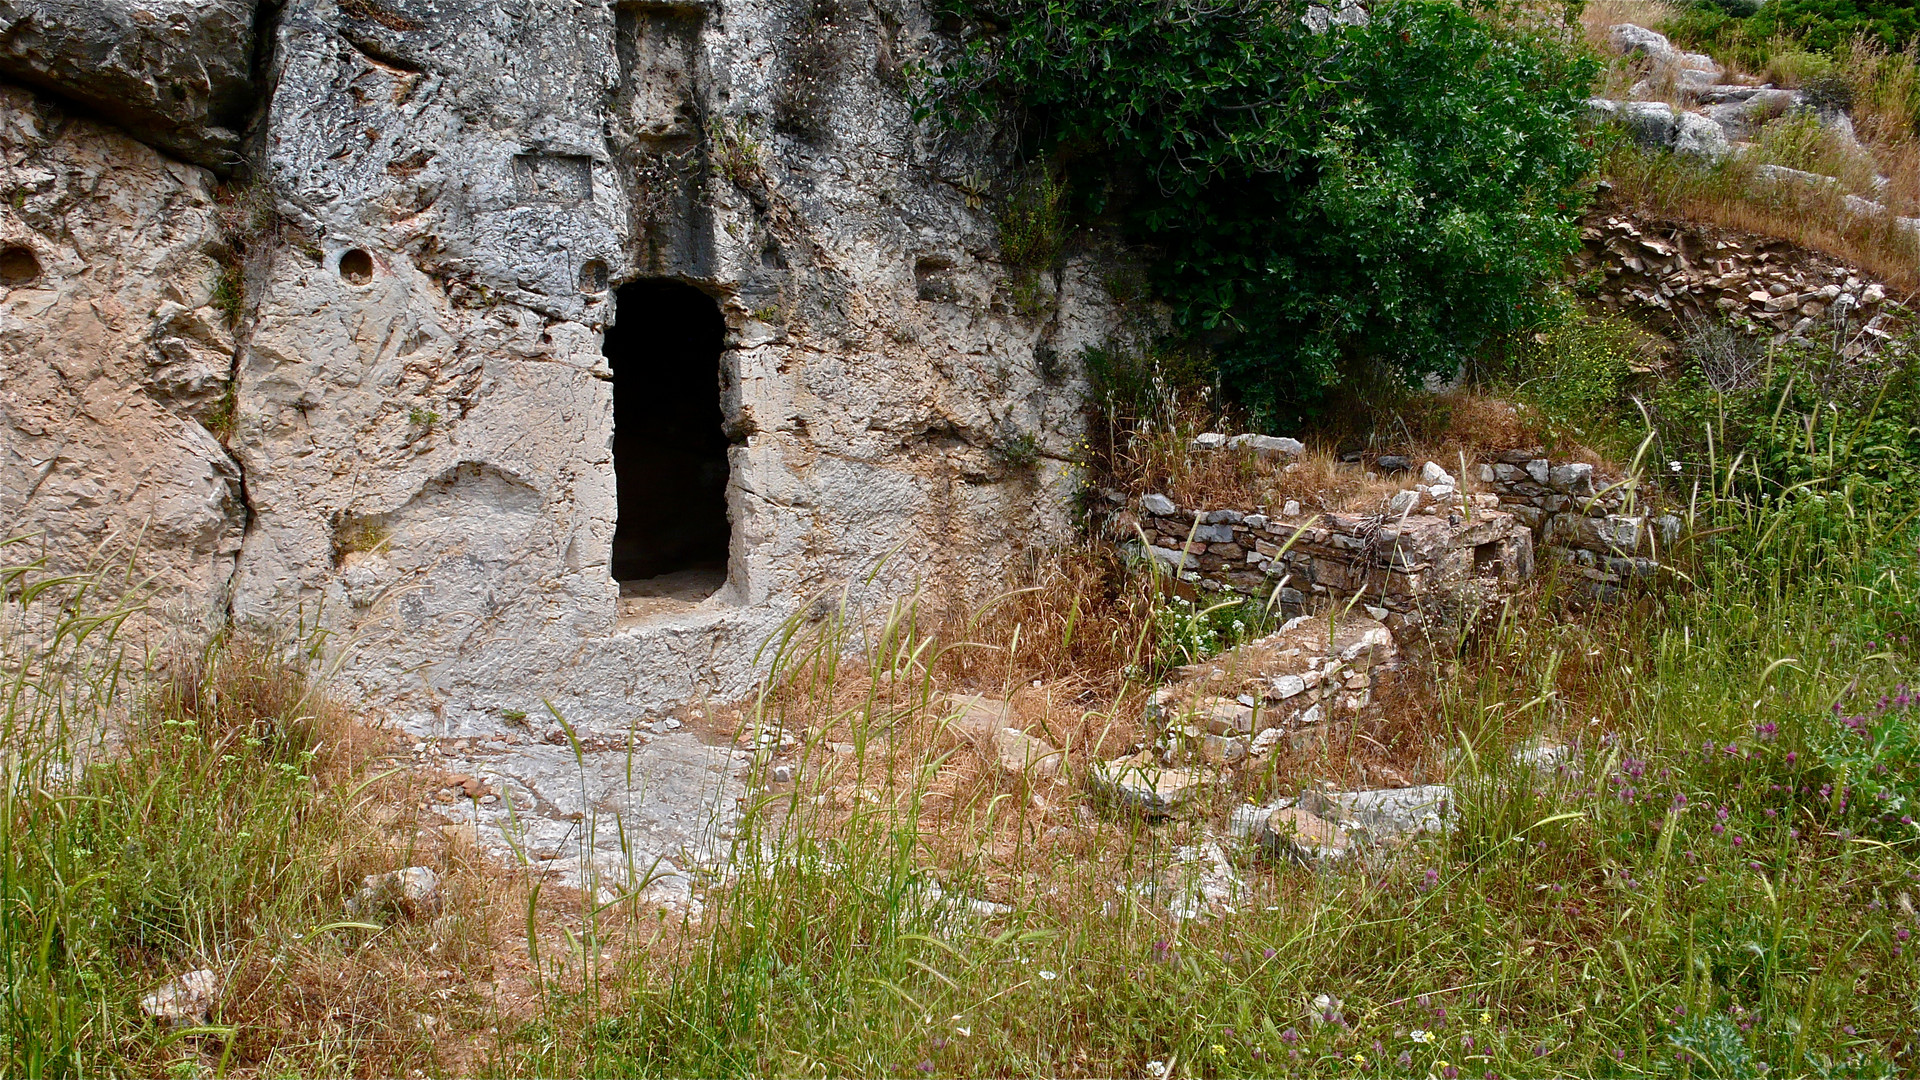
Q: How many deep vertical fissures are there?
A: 1